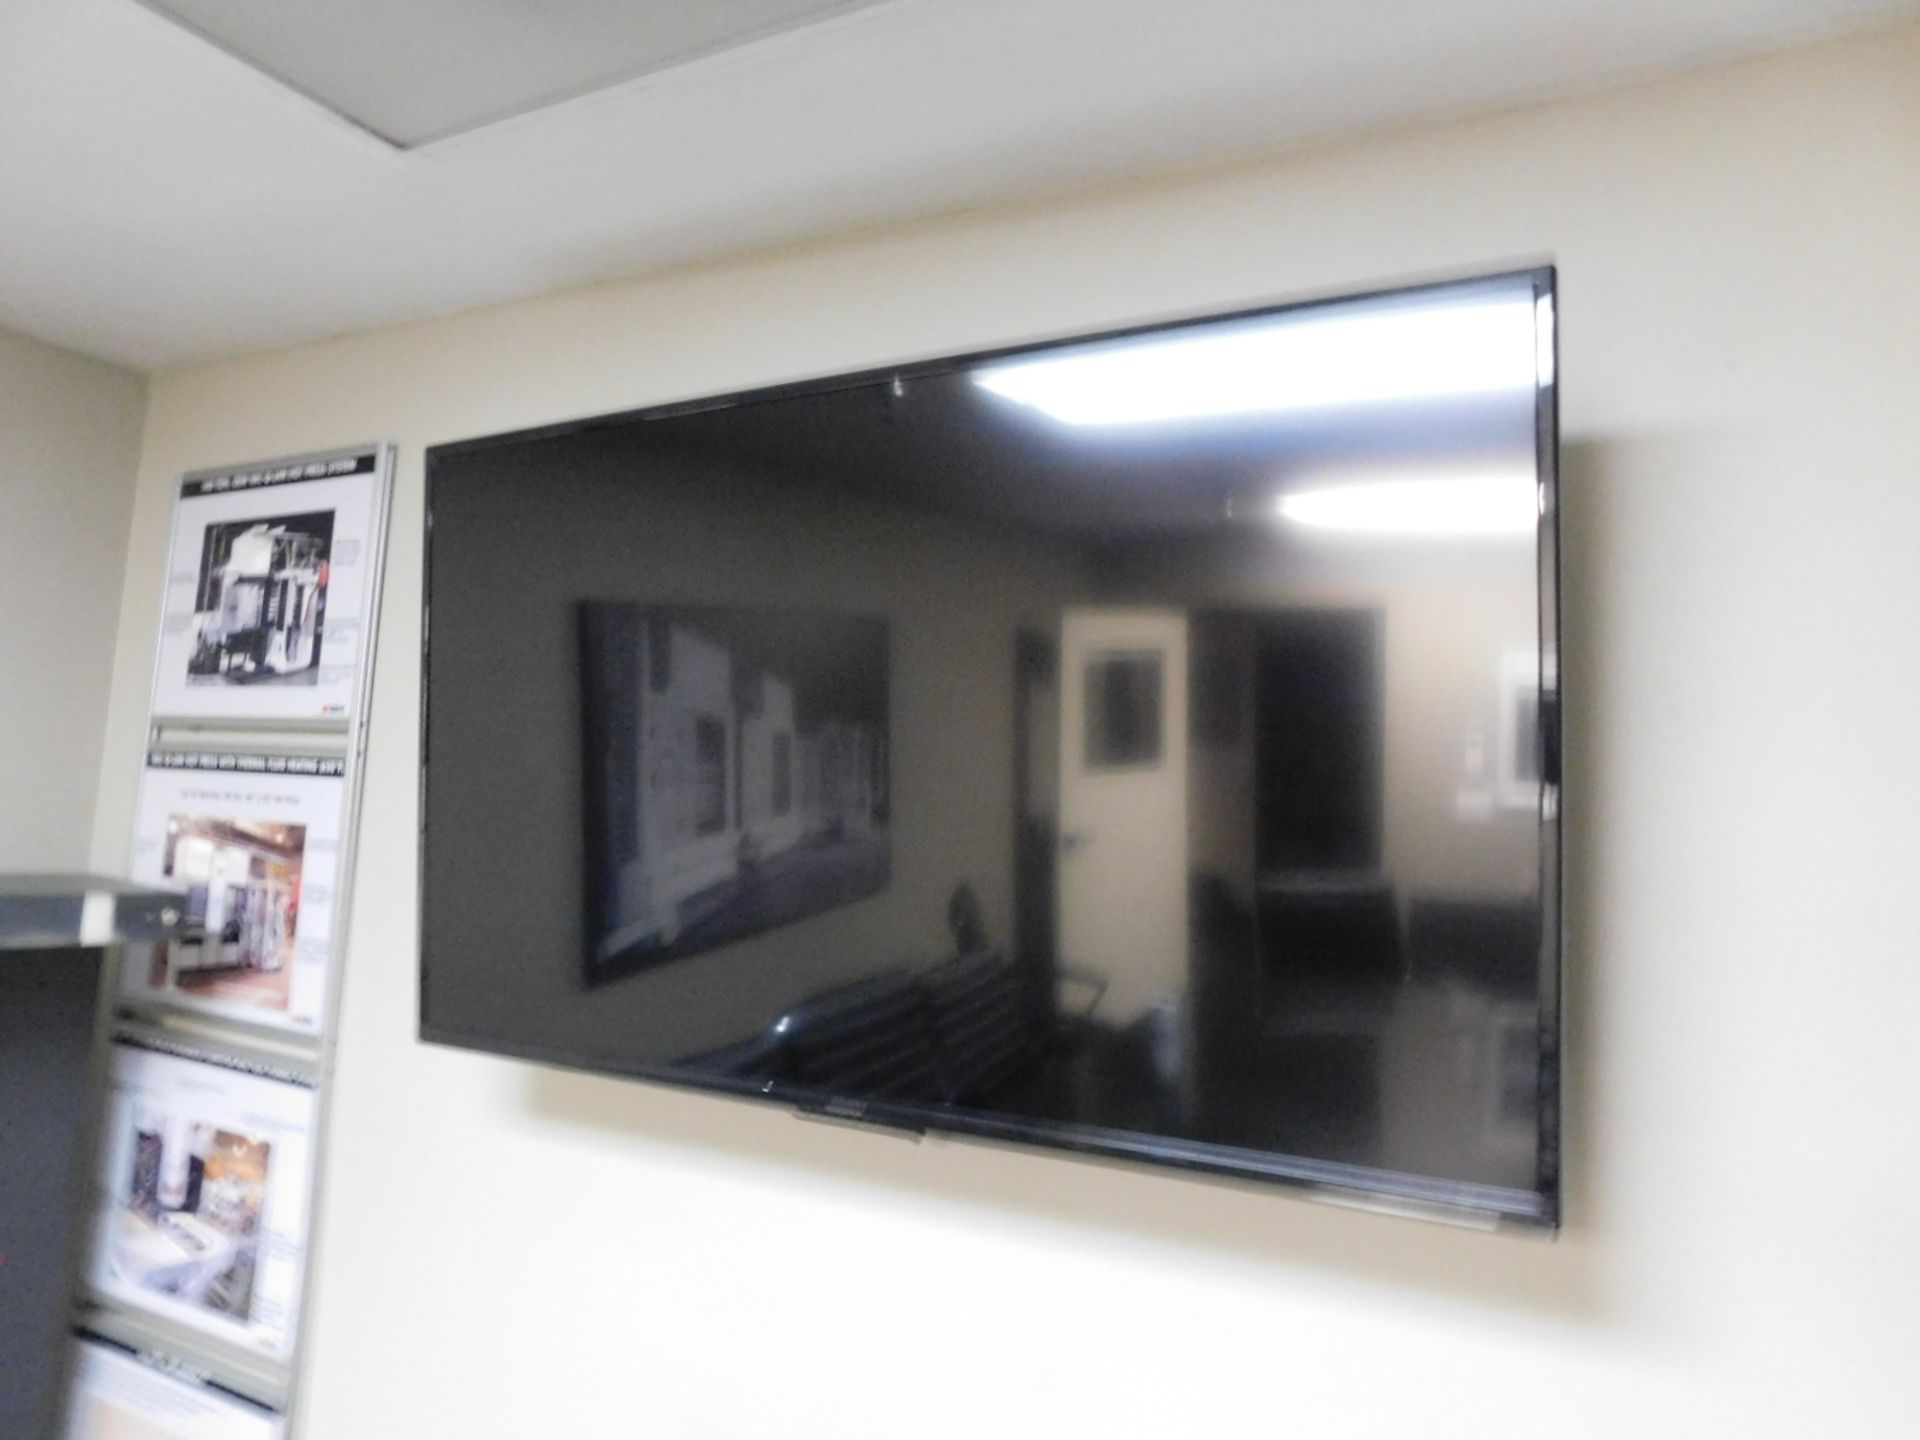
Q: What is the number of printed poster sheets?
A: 4